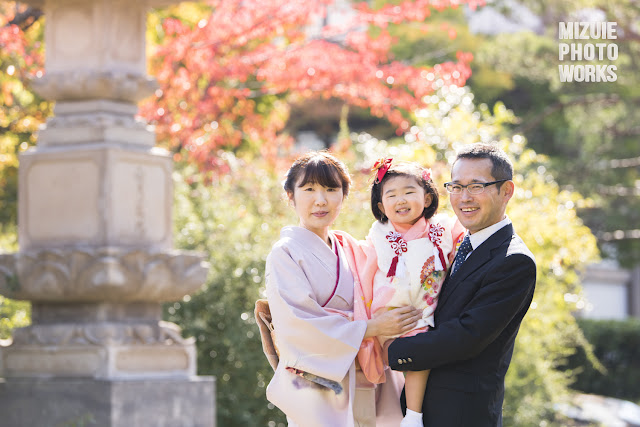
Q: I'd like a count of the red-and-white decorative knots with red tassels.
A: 2